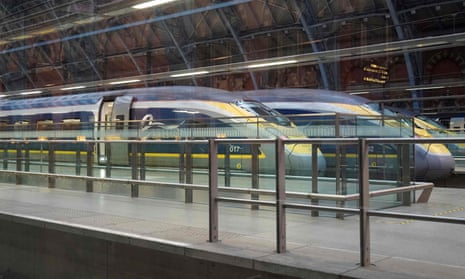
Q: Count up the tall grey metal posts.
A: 3